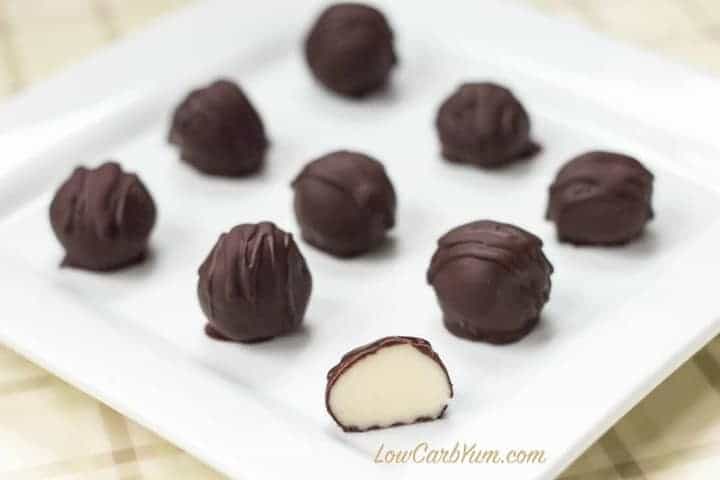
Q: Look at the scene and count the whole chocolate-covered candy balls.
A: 8